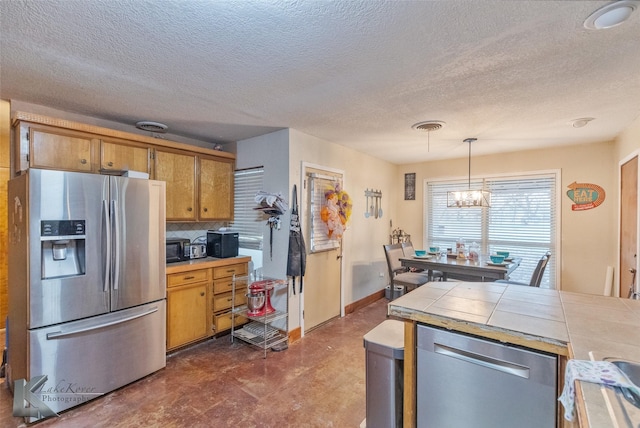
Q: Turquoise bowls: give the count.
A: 4